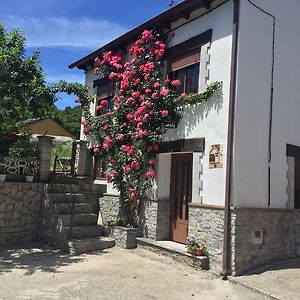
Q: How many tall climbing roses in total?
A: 1